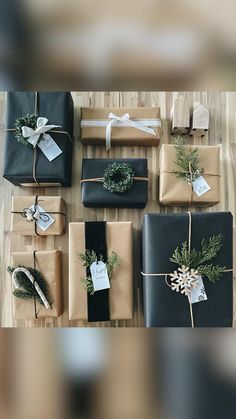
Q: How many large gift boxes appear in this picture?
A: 3